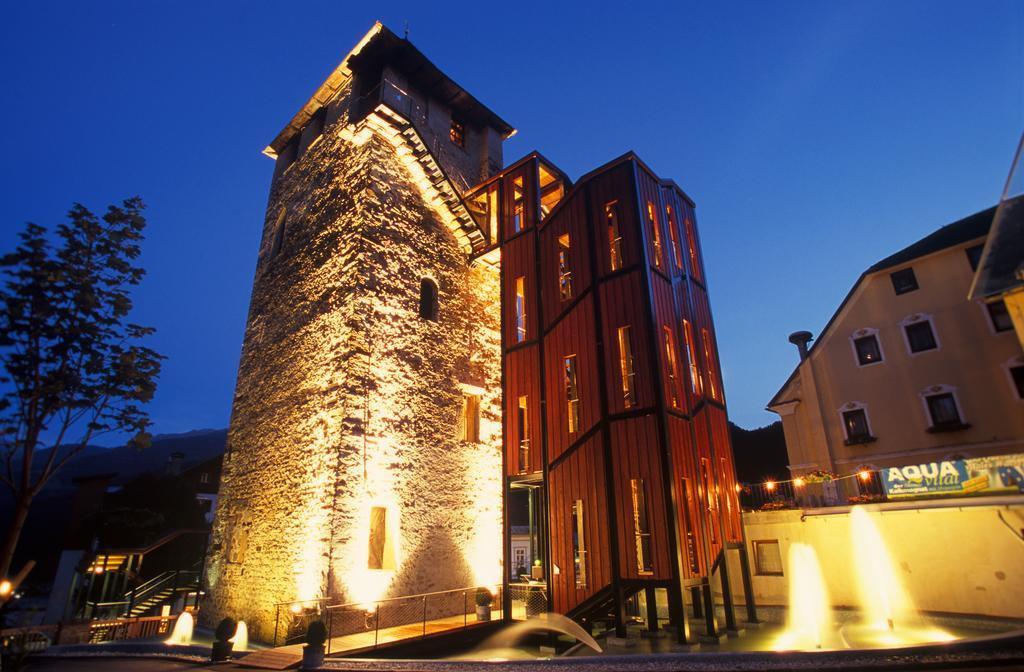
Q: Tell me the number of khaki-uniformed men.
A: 0